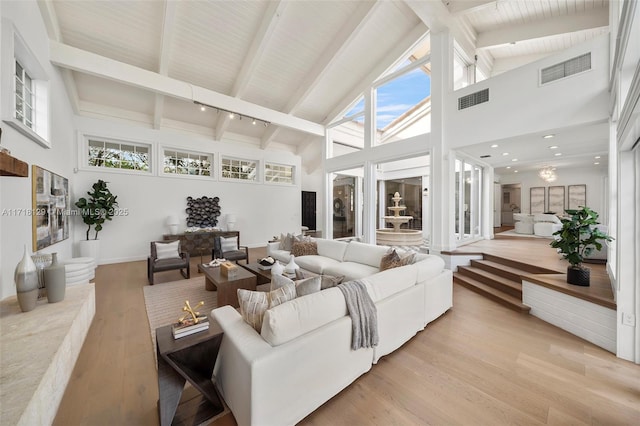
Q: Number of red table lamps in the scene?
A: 0